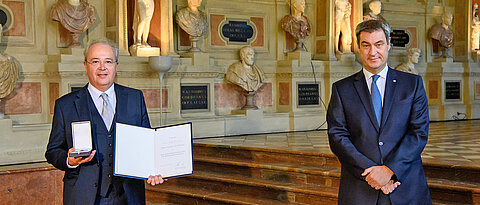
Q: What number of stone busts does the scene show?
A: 8